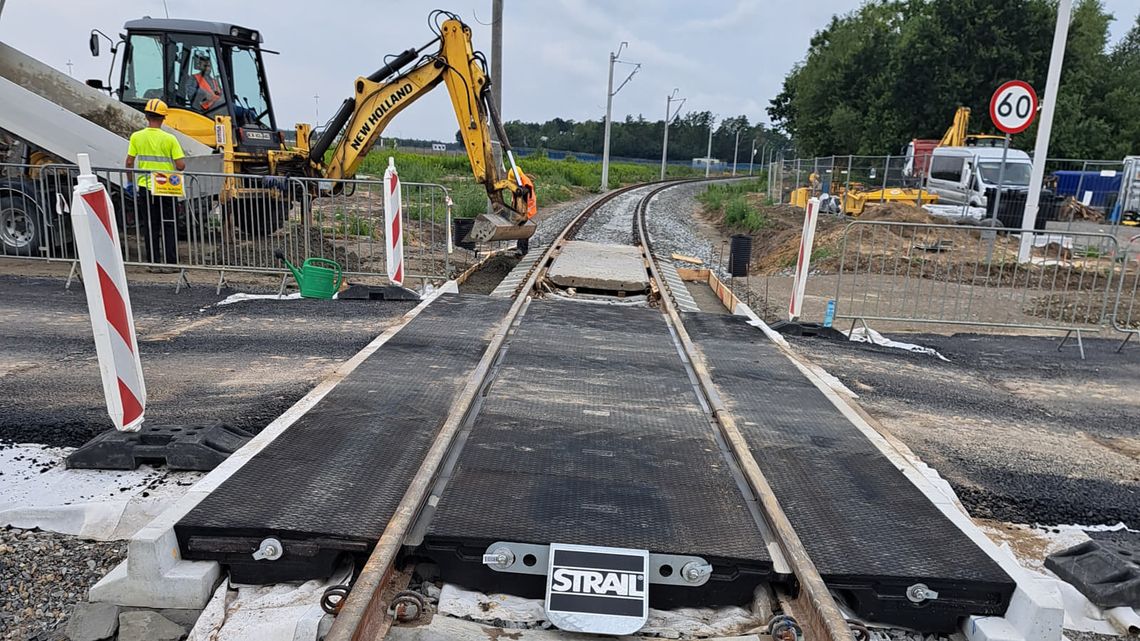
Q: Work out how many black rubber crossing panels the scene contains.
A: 3